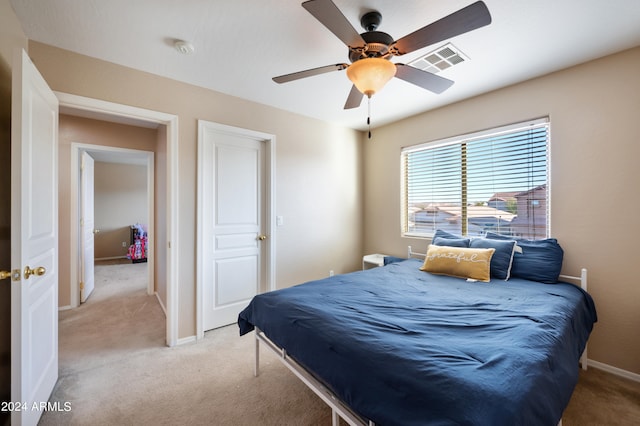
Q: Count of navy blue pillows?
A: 4